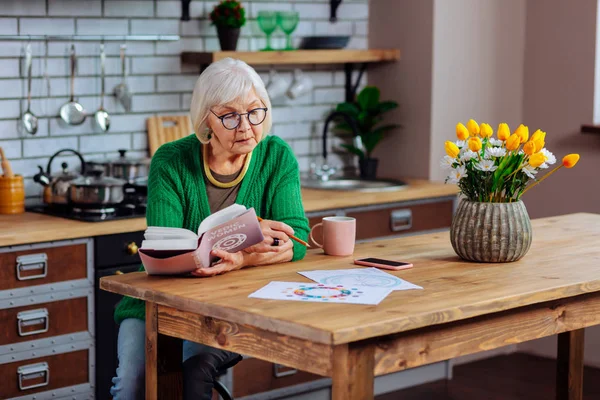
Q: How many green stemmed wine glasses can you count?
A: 2